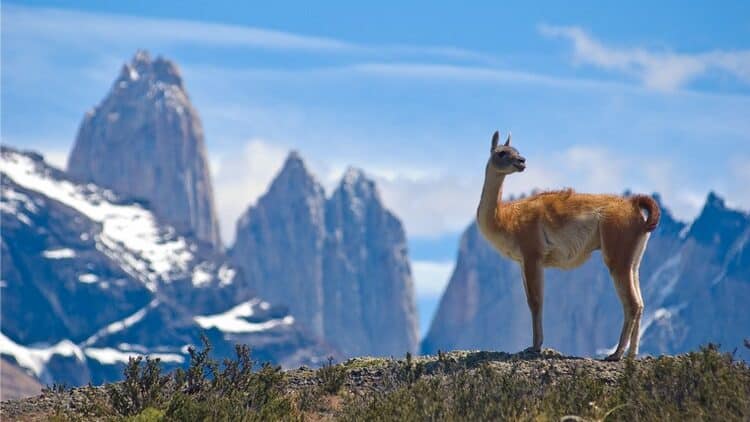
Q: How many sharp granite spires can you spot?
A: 3